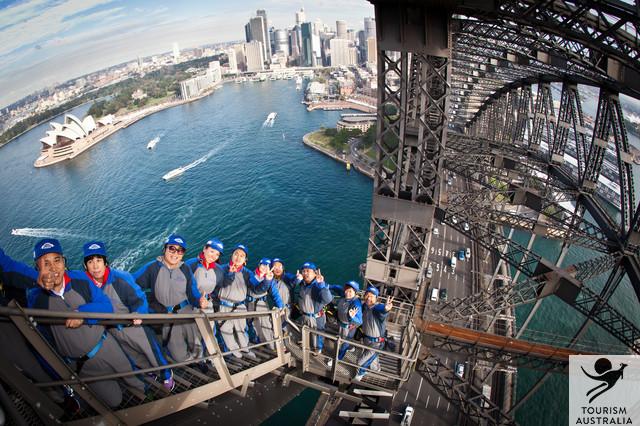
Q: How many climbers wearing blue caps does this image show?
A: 10